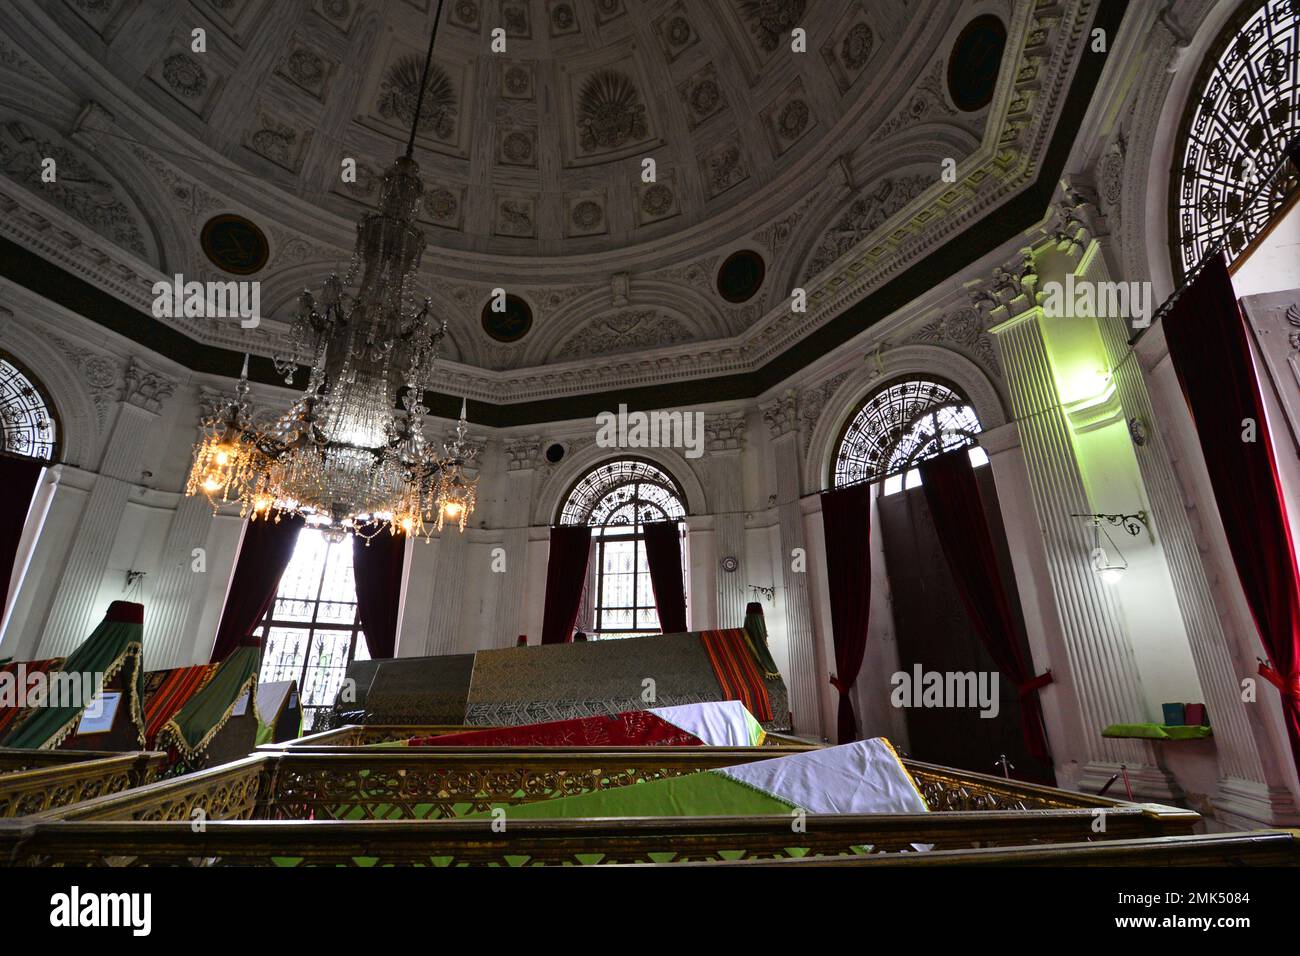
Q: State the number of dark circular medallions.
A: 4